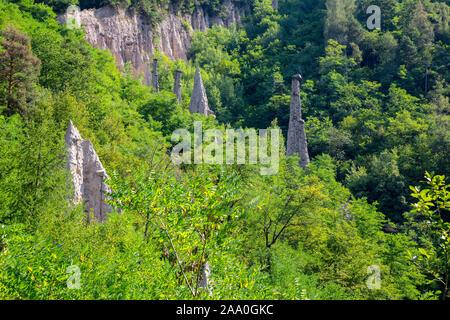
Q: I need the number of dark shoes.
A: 0